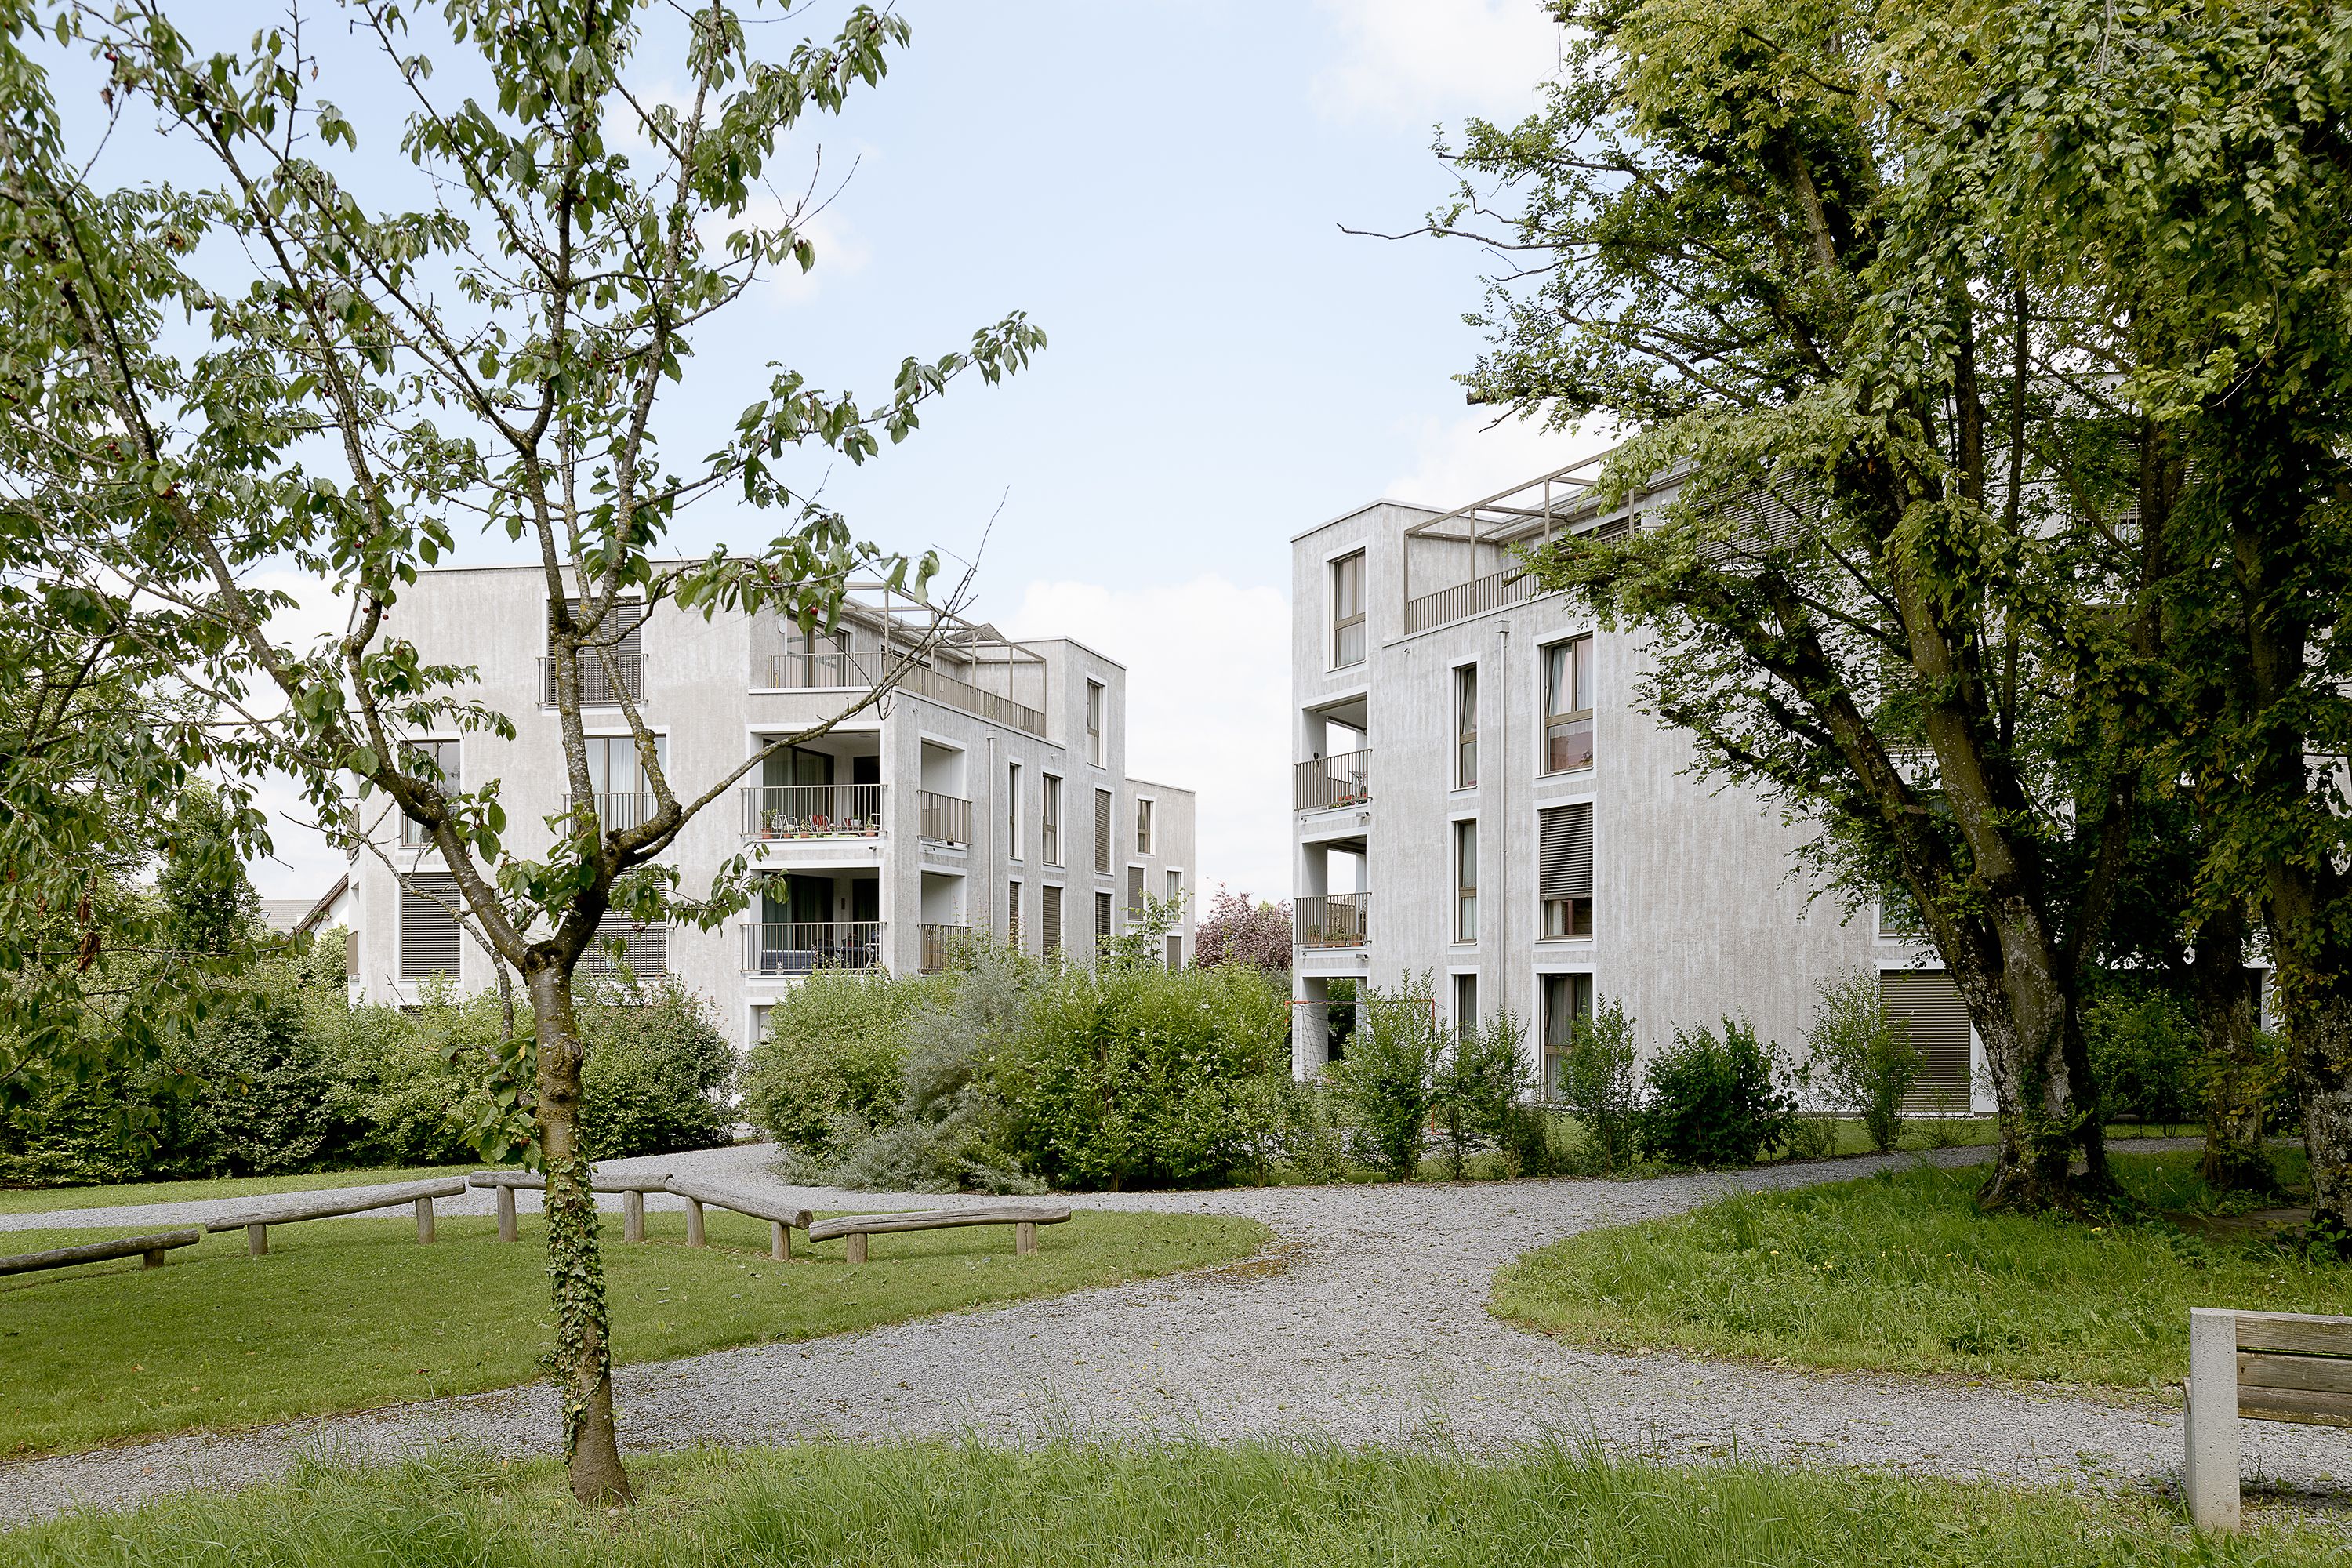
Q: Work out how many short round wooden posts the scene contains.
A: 9